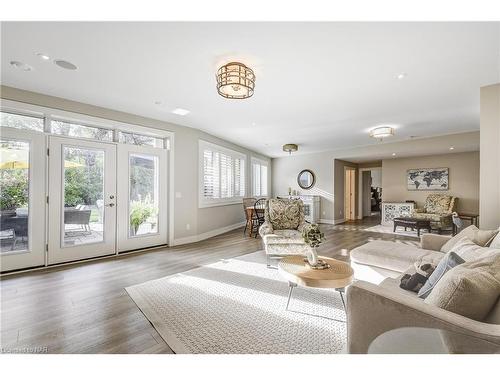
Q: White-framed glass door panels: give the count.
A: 3